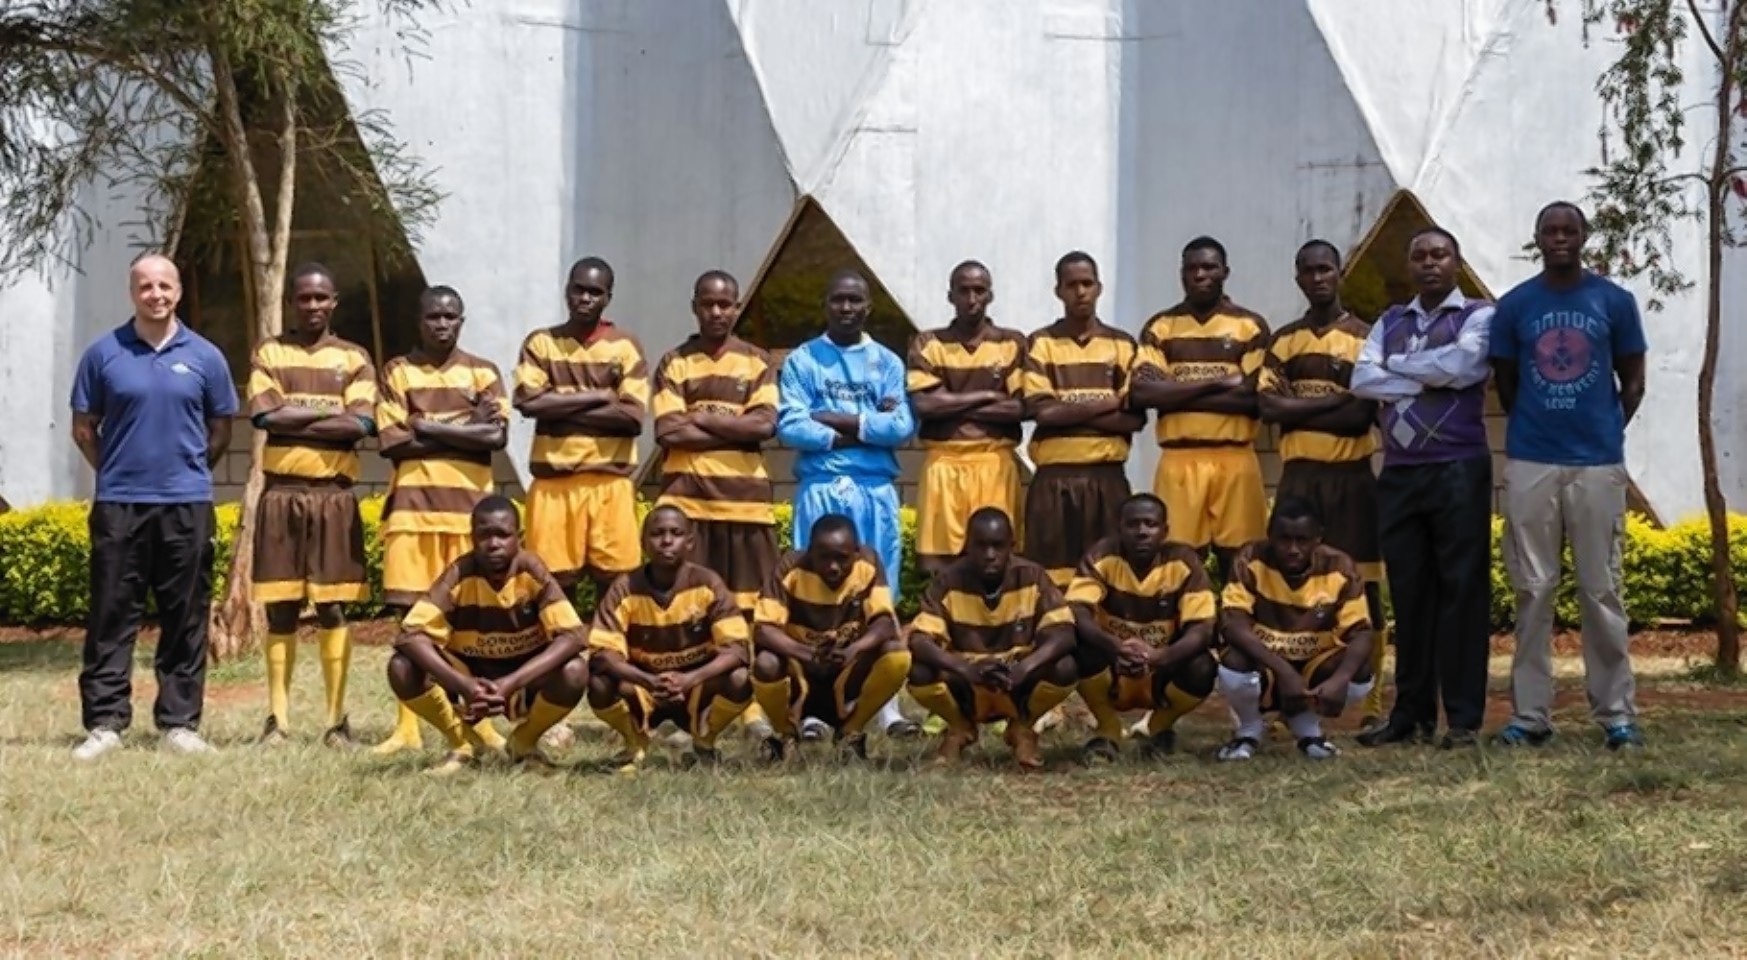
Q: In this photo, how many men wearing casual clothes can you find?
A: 3